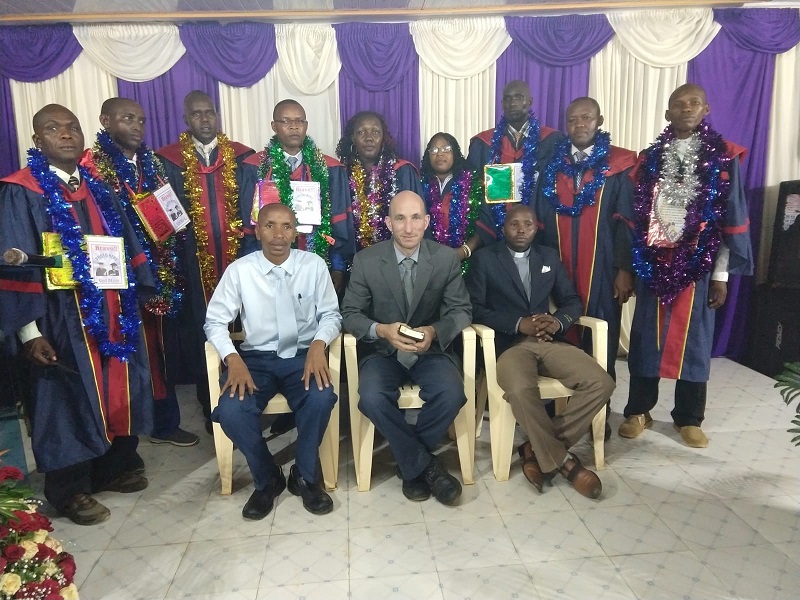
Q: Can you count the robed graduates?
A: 9